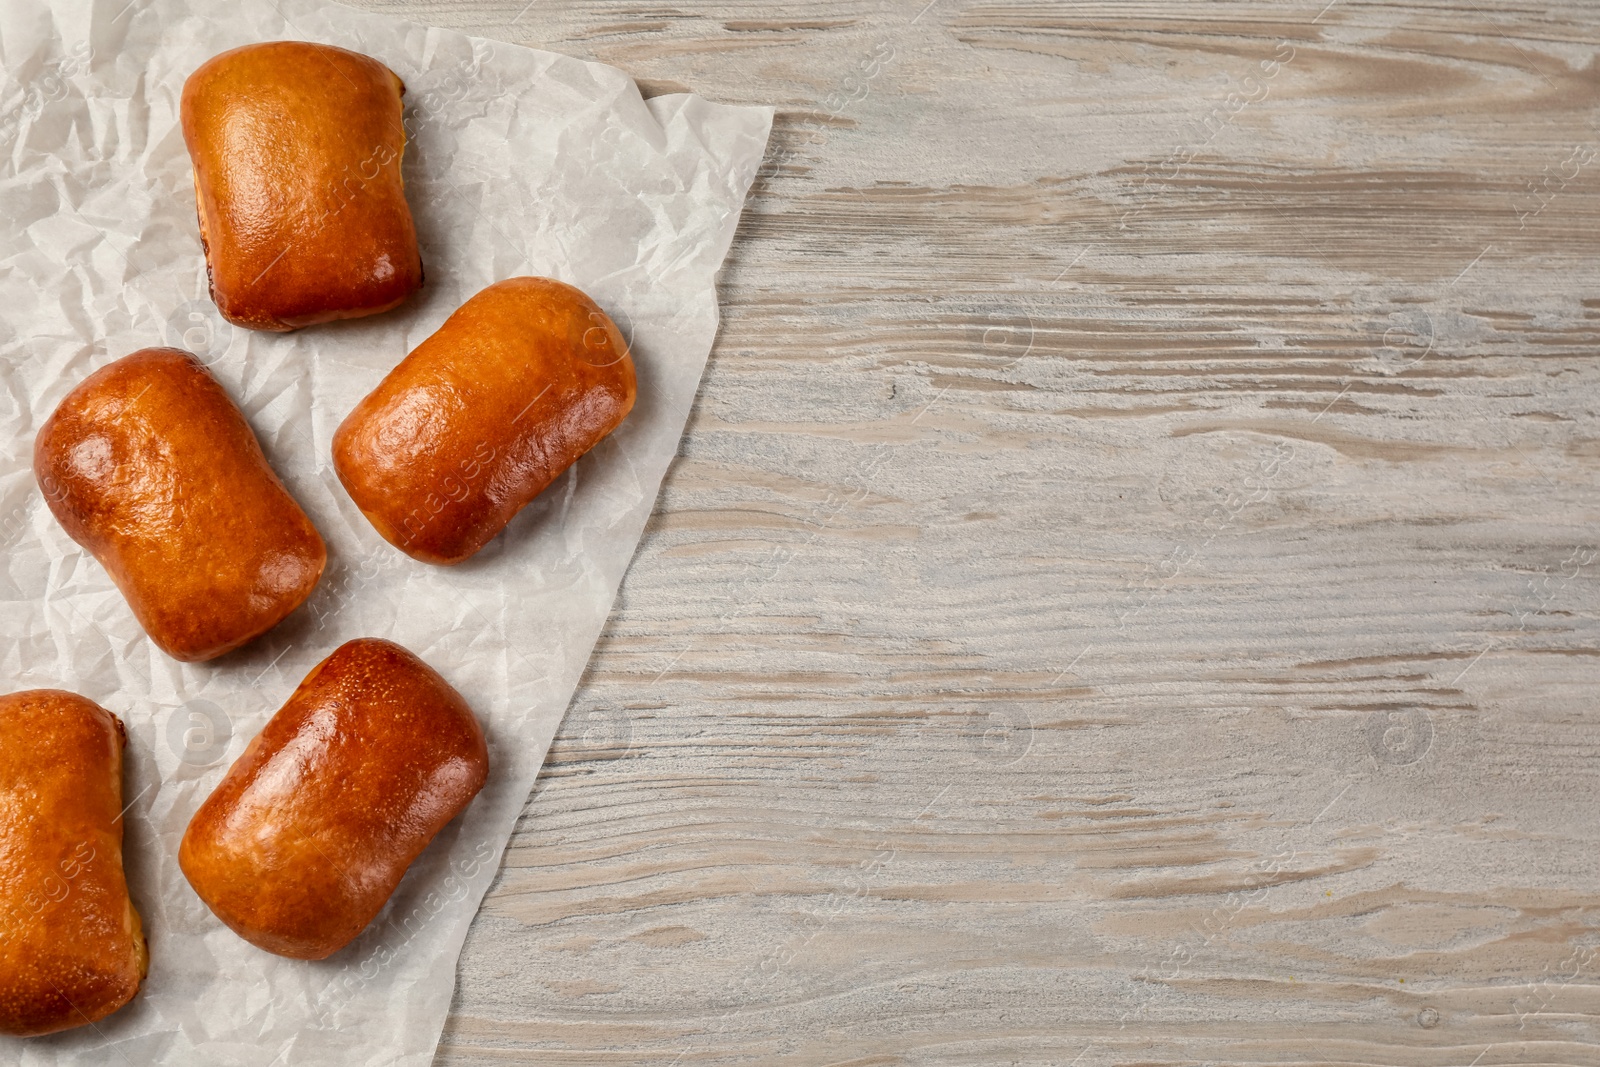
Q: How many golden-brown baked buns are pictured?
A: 5